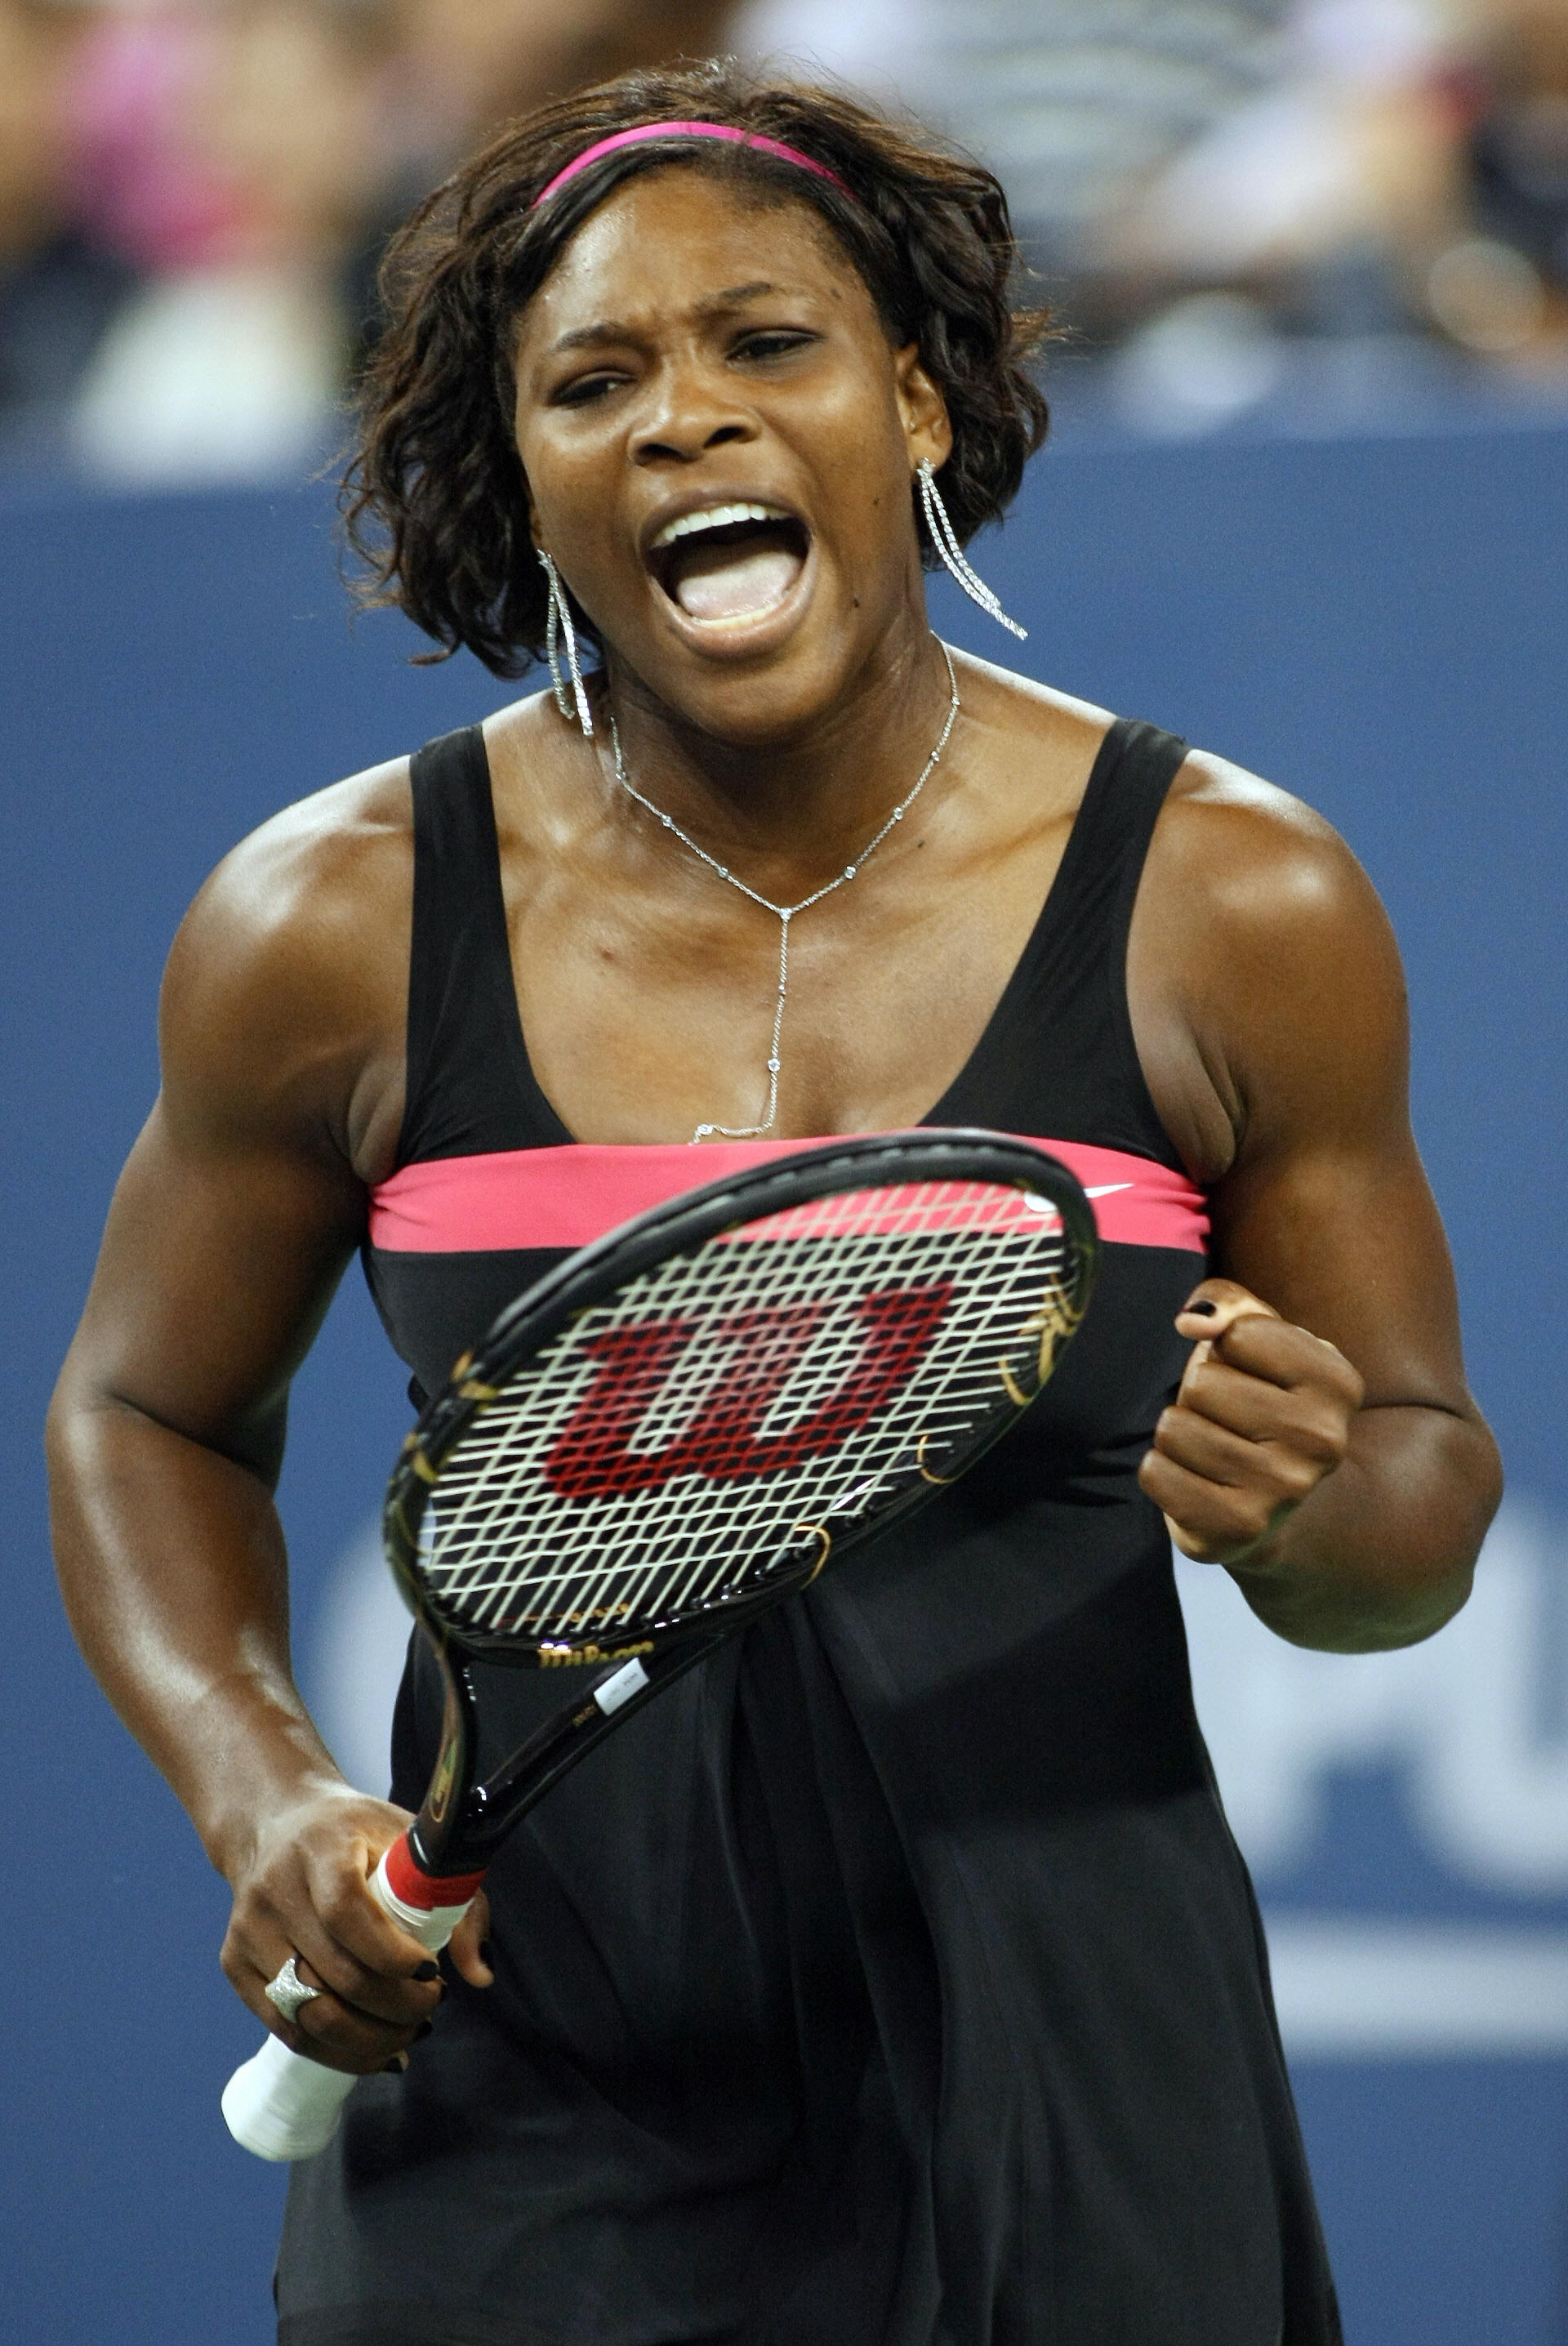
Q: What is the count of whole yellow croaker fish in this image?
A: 0